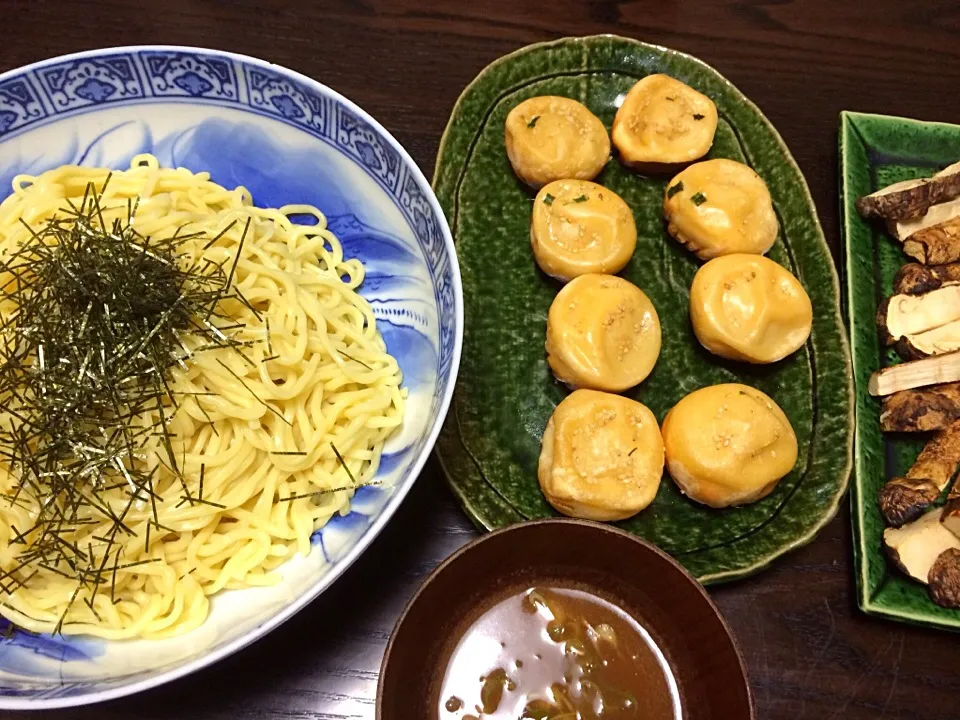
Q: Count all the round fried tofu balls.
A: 8